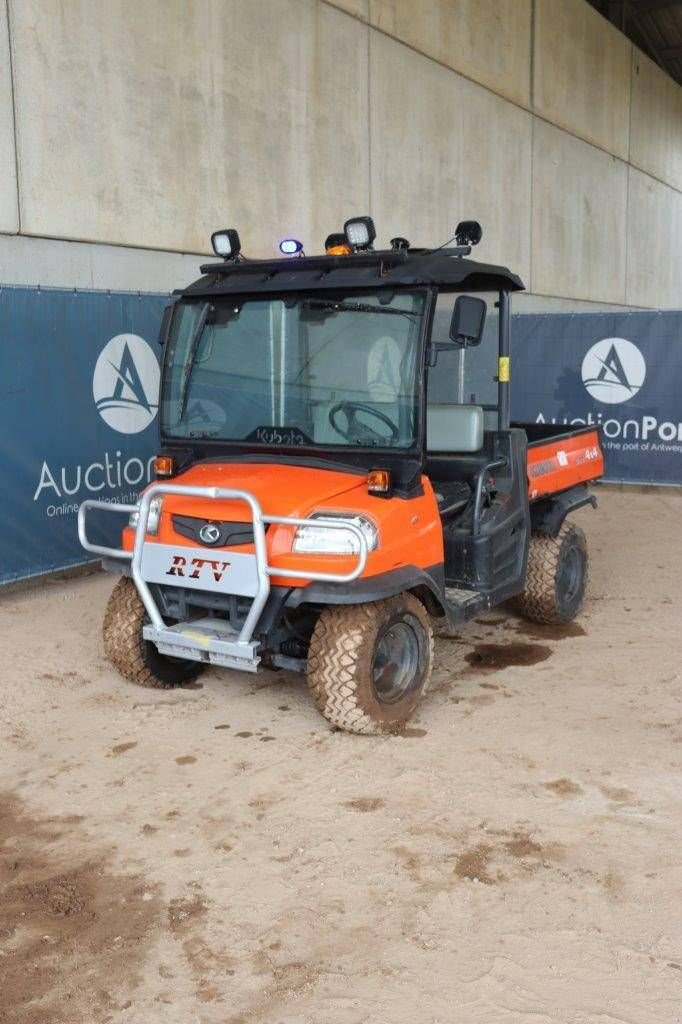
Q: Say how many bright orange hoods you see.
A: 1